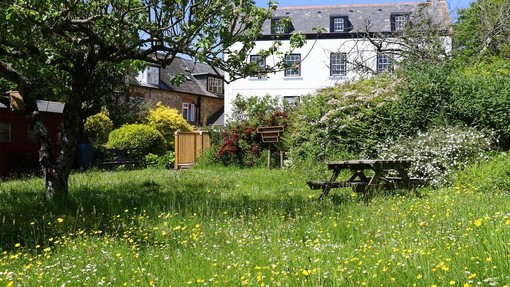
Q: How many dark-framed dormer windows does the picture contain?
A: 3